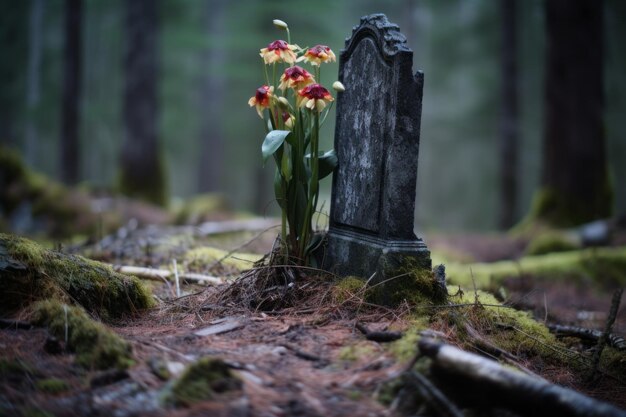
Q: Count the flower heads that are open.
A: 5